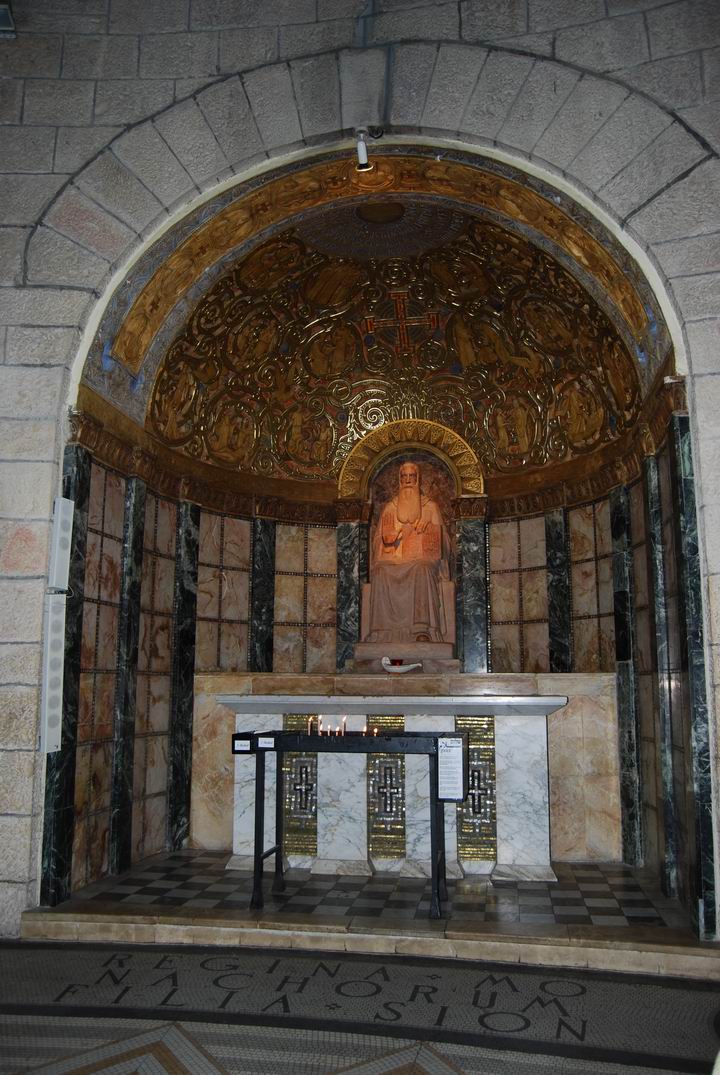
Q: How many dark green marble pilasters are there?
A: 10